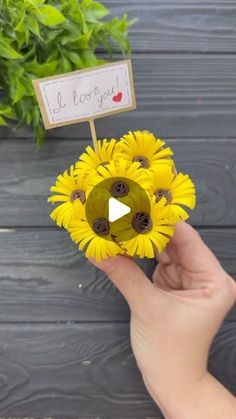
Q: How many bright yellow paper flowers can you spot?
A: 7